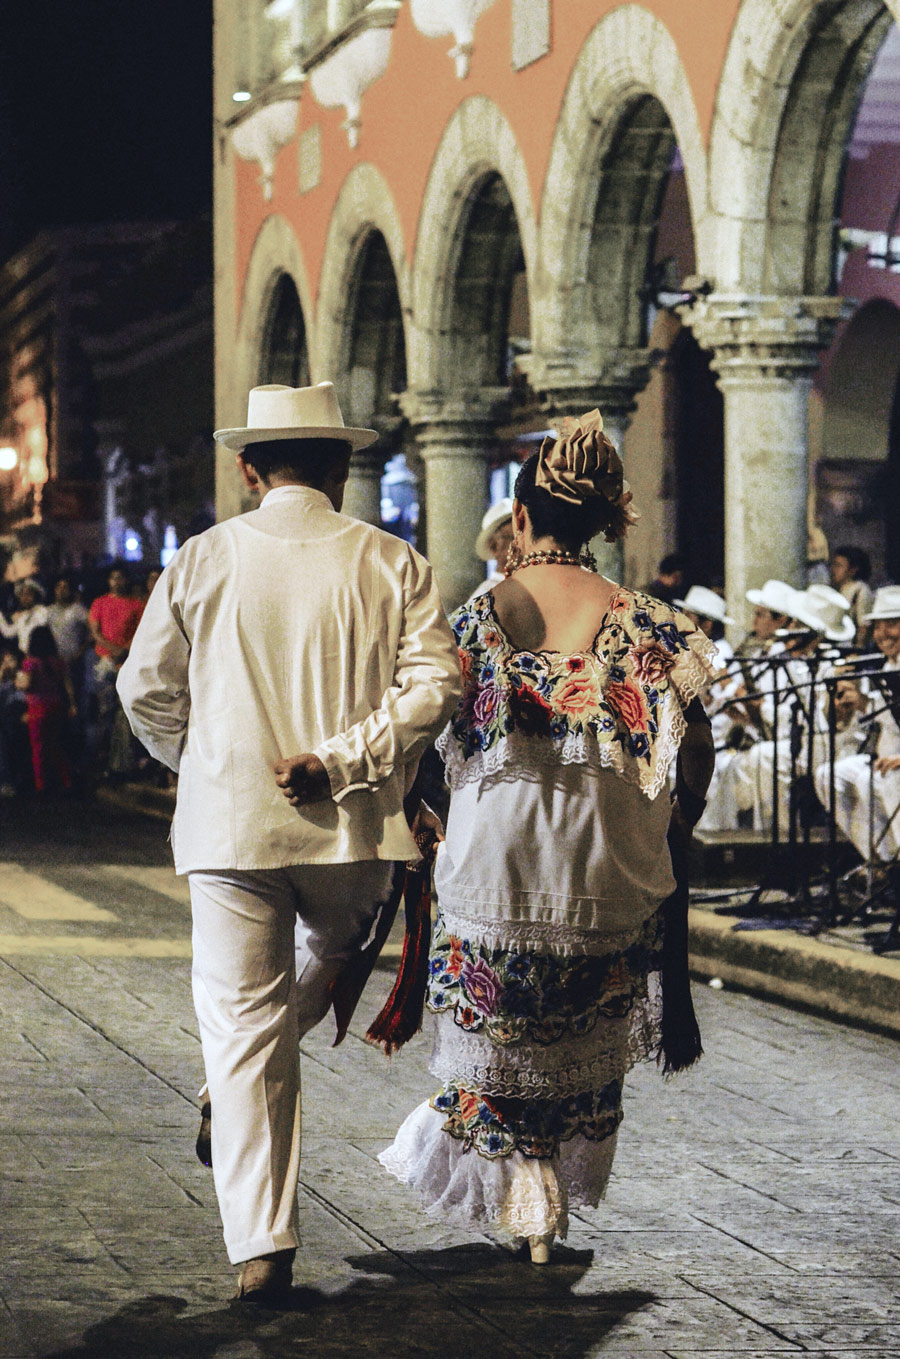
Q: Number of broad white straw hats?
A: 6